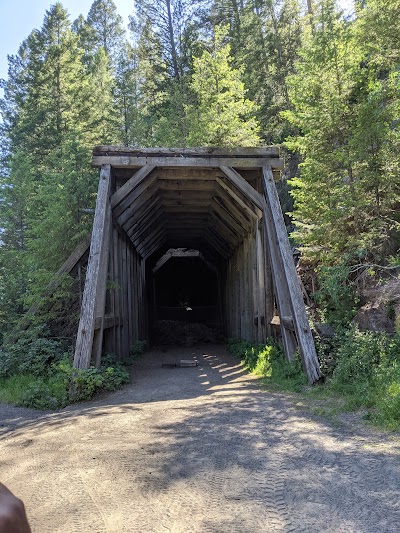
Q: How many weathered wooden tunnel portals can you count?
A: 1